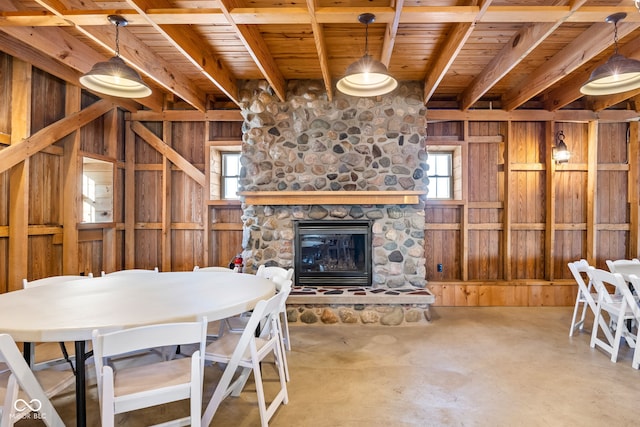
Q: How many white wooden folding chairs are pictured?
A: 12